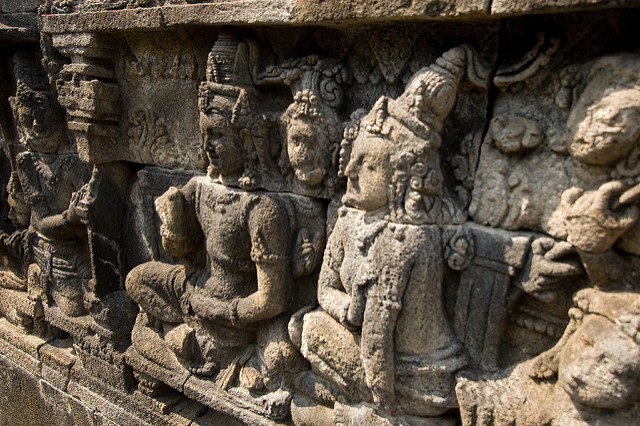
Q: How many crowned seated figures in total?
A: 2